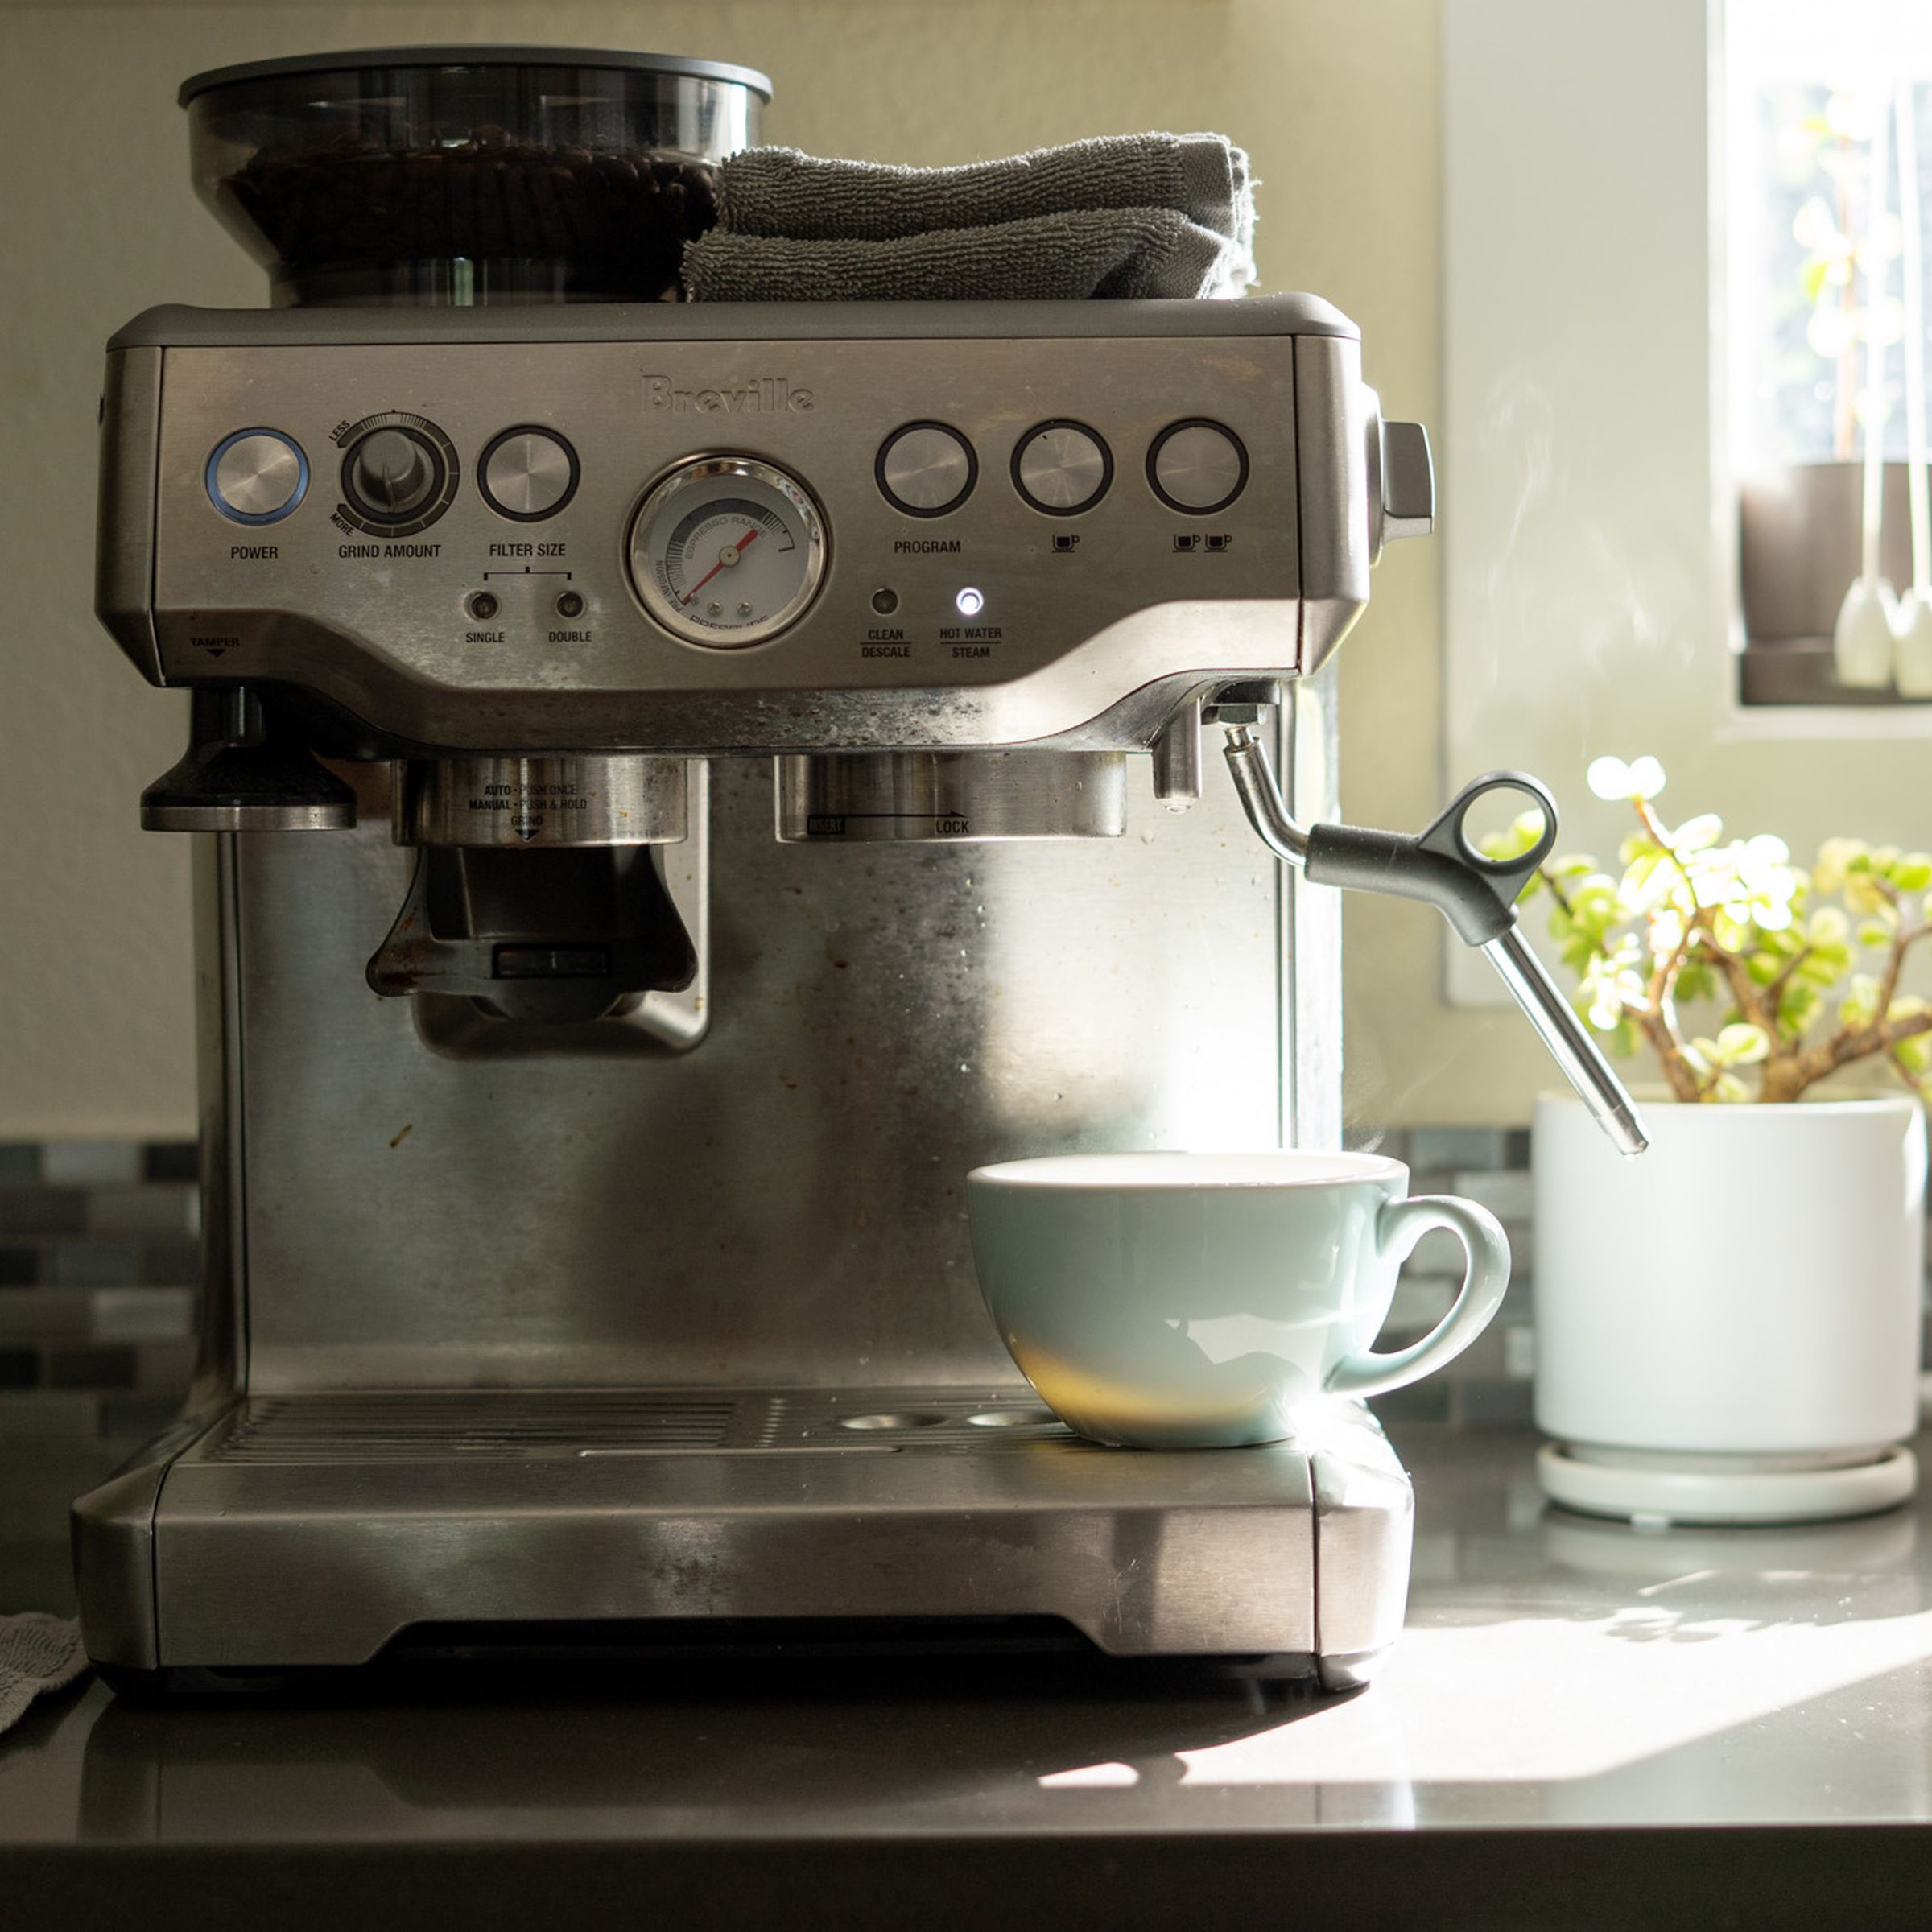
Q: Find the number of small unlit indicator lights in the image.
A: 3